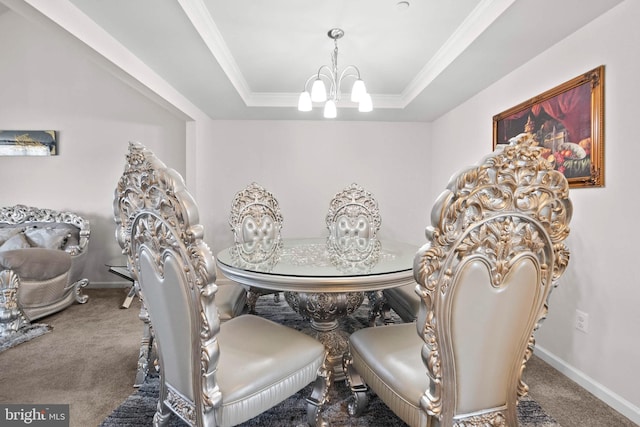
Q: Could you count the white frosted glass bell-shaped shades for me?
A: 5